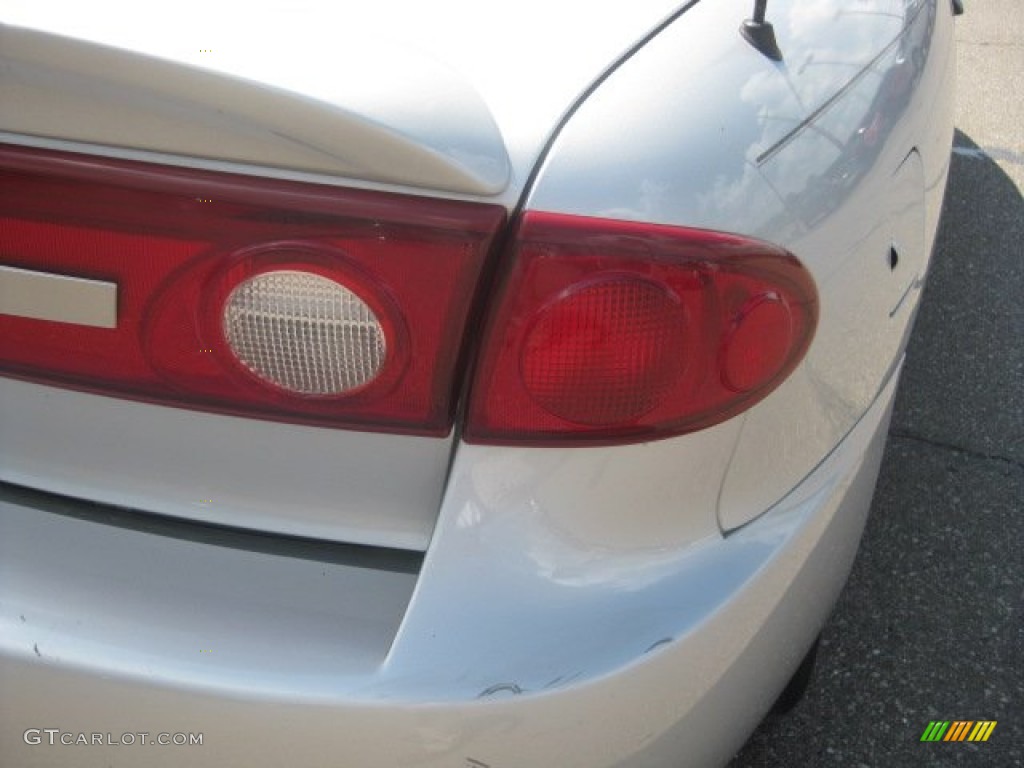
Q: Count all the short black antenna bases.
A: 1